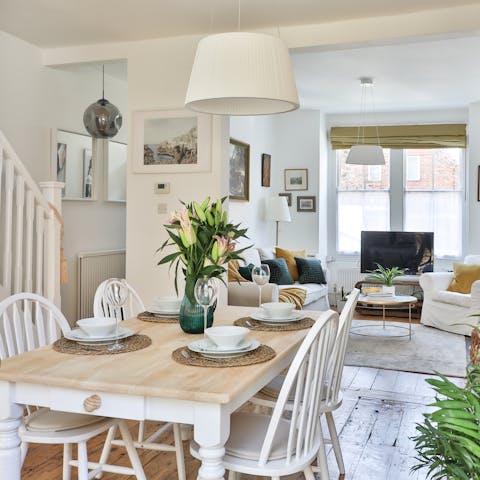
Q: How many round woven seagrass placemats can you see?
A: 4